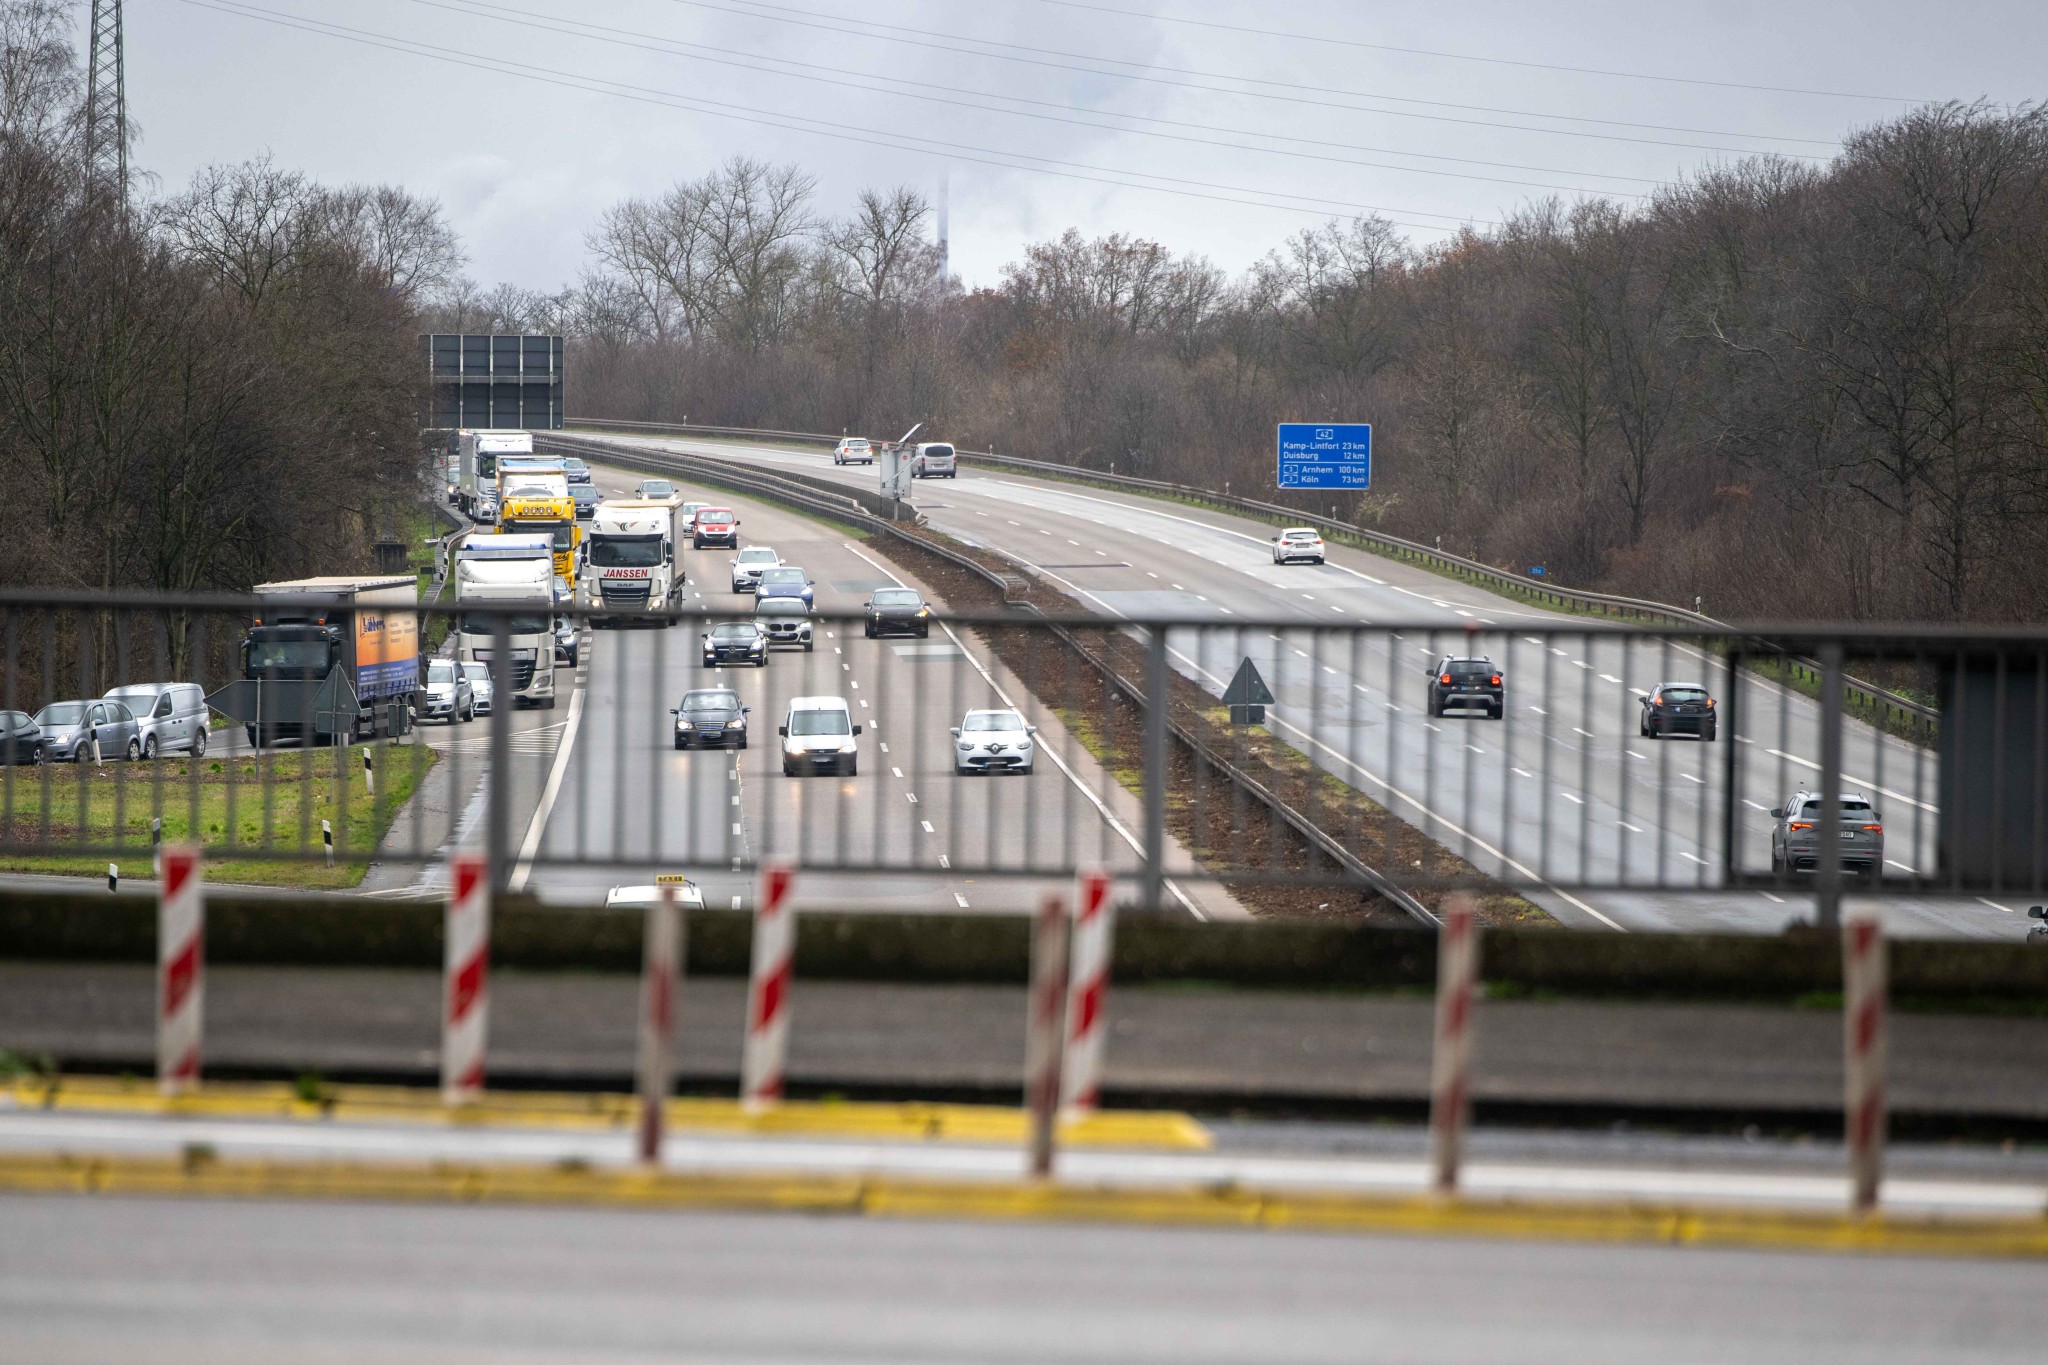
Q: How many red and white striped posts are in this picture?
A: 8